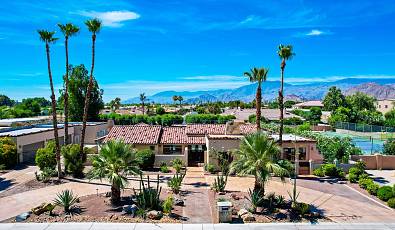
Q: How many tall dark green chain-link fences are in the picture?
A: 1